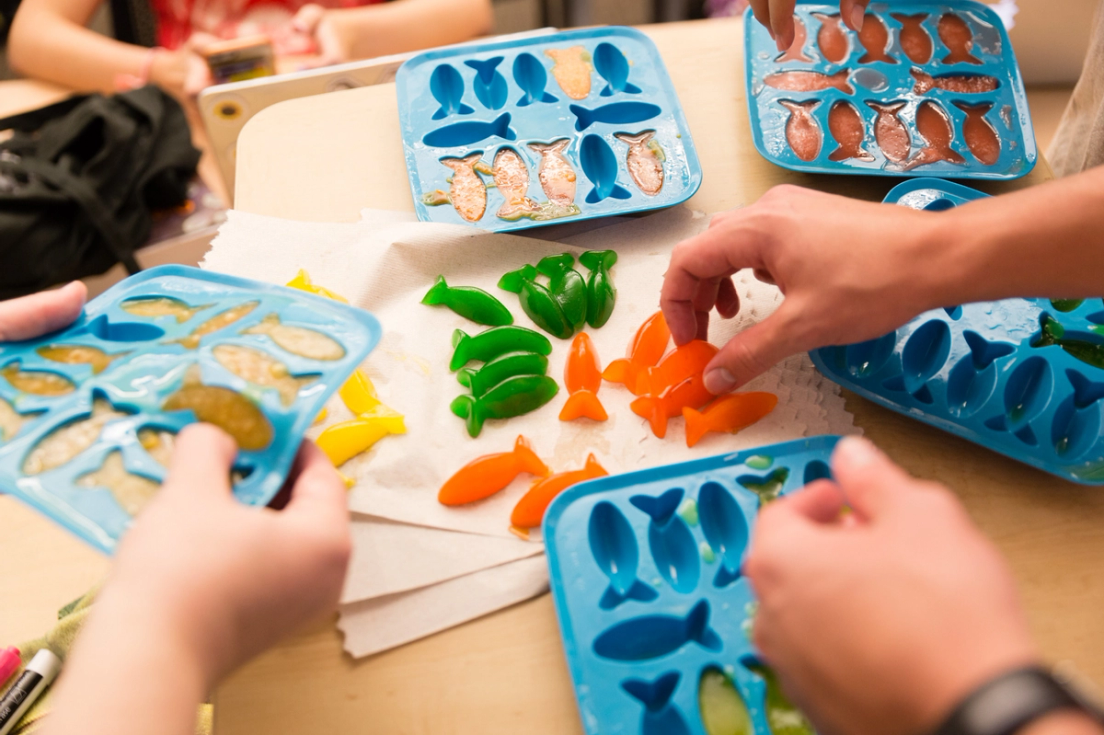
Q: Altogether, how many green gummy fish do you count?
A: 7